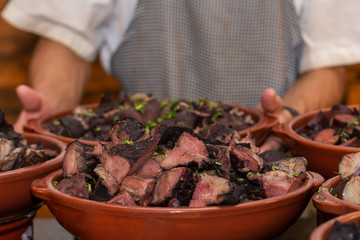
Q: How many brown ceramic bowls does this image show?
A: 6